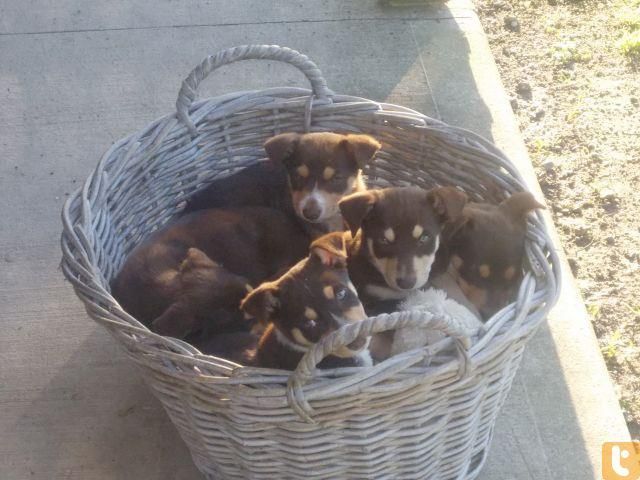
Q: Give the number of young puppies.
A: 5